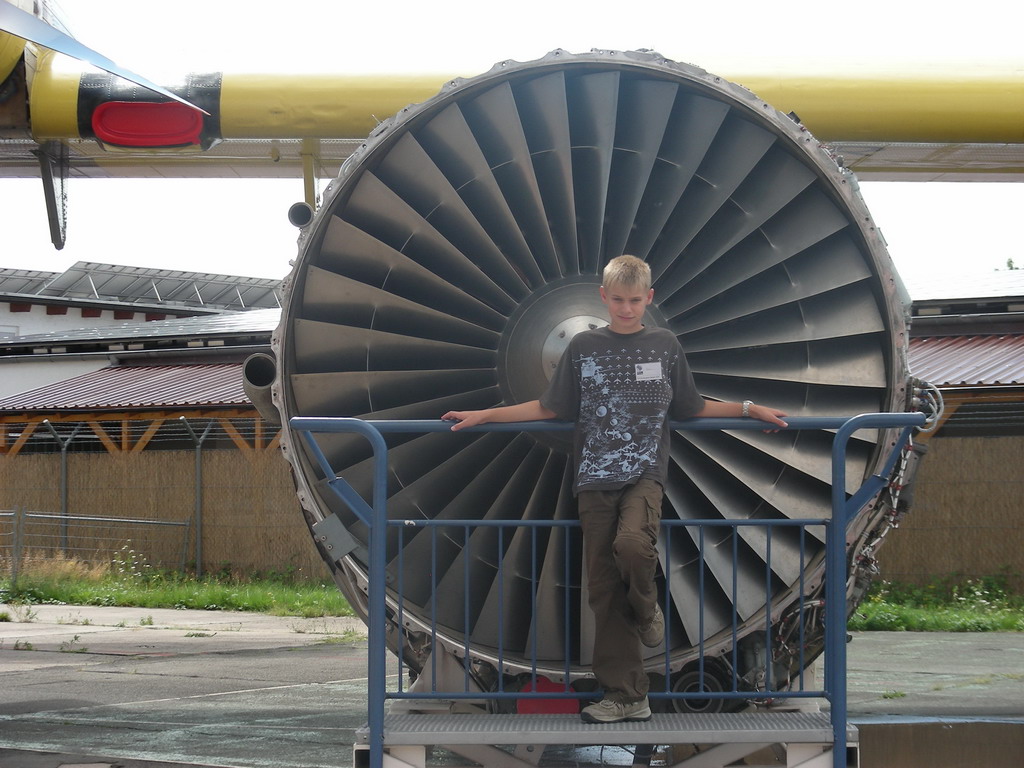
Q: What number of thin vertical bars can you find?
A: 11